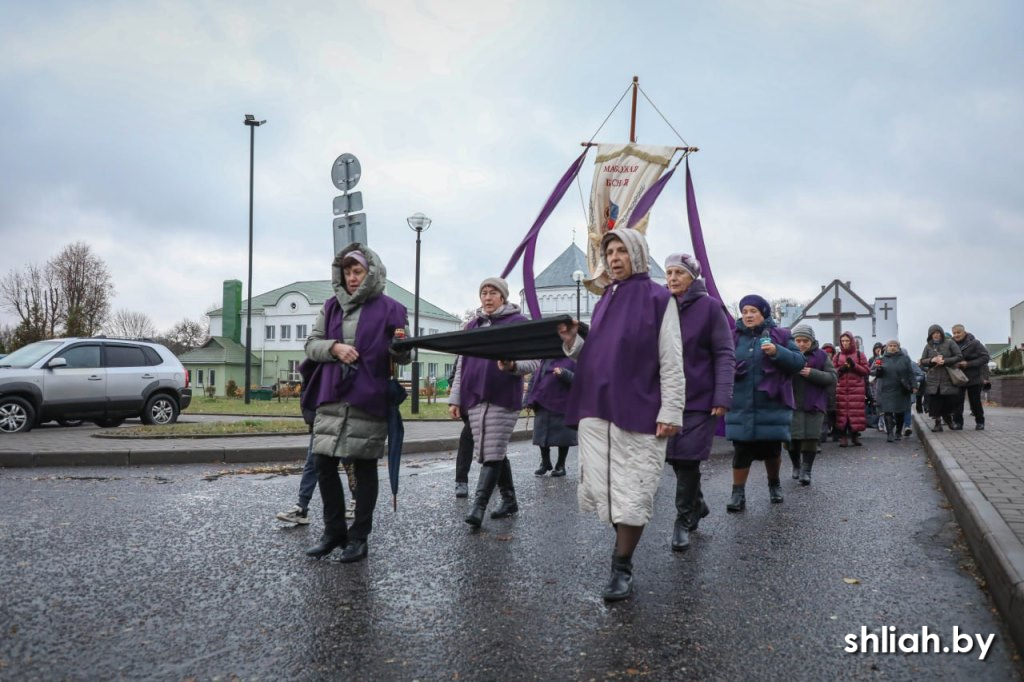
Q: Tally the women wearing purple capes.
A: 7